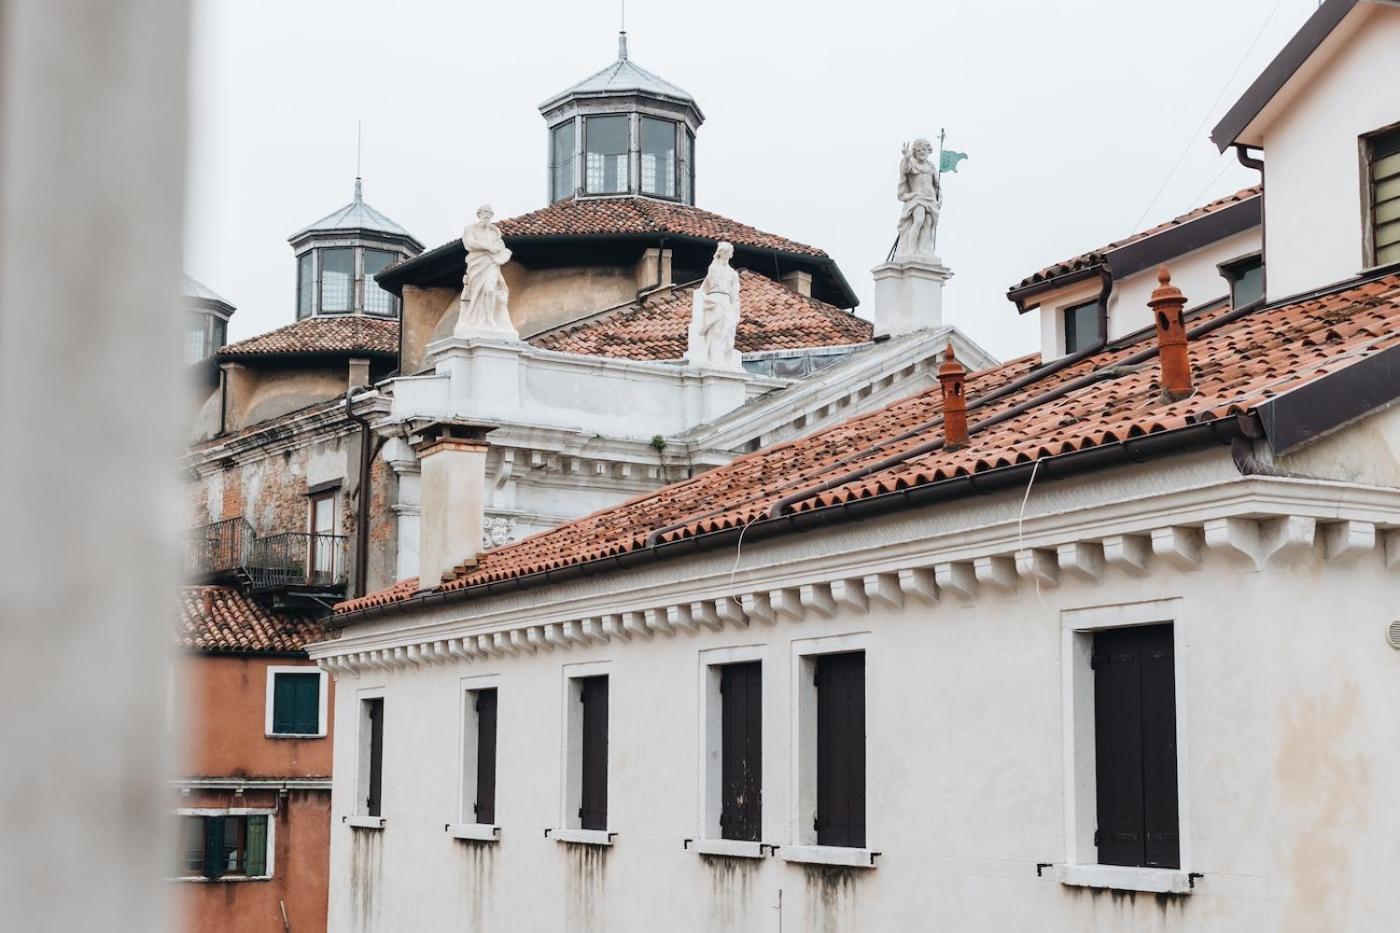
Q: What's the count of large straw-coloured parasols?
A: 0